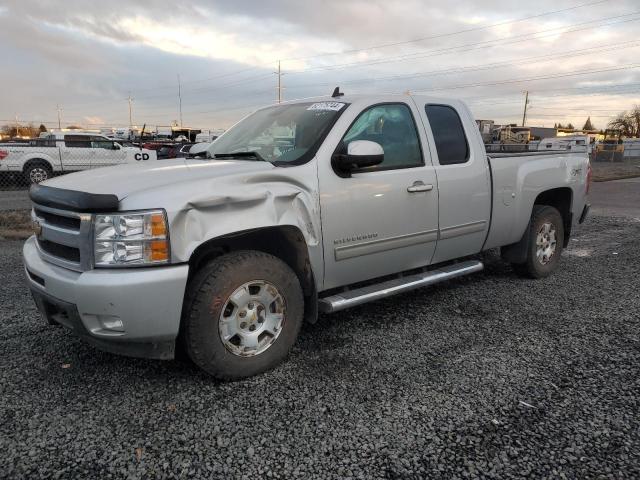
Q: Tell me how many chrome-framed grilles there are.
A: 1